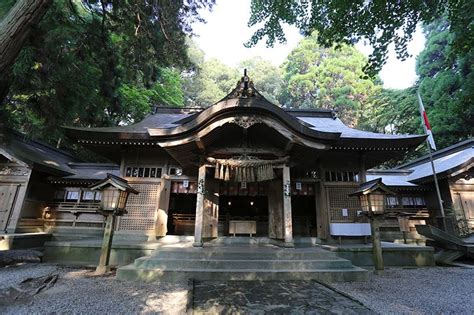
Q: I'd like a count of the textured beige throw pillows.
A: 0